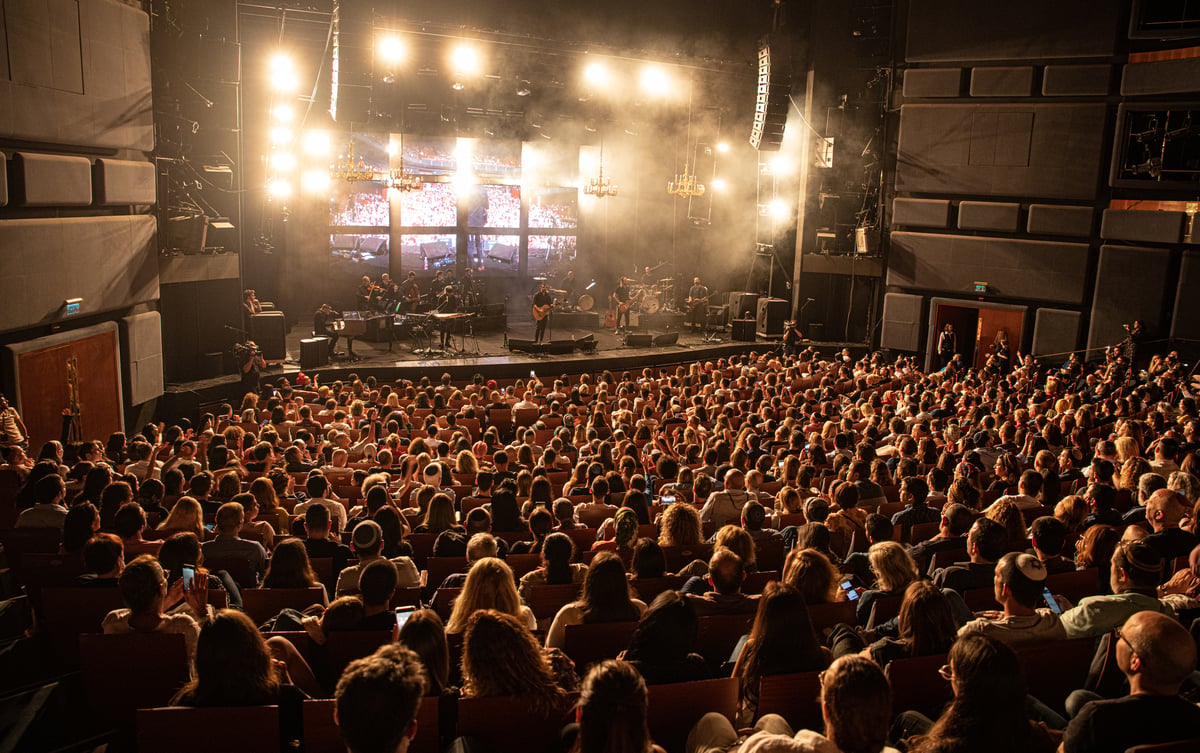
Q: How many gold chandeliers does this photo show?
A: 4